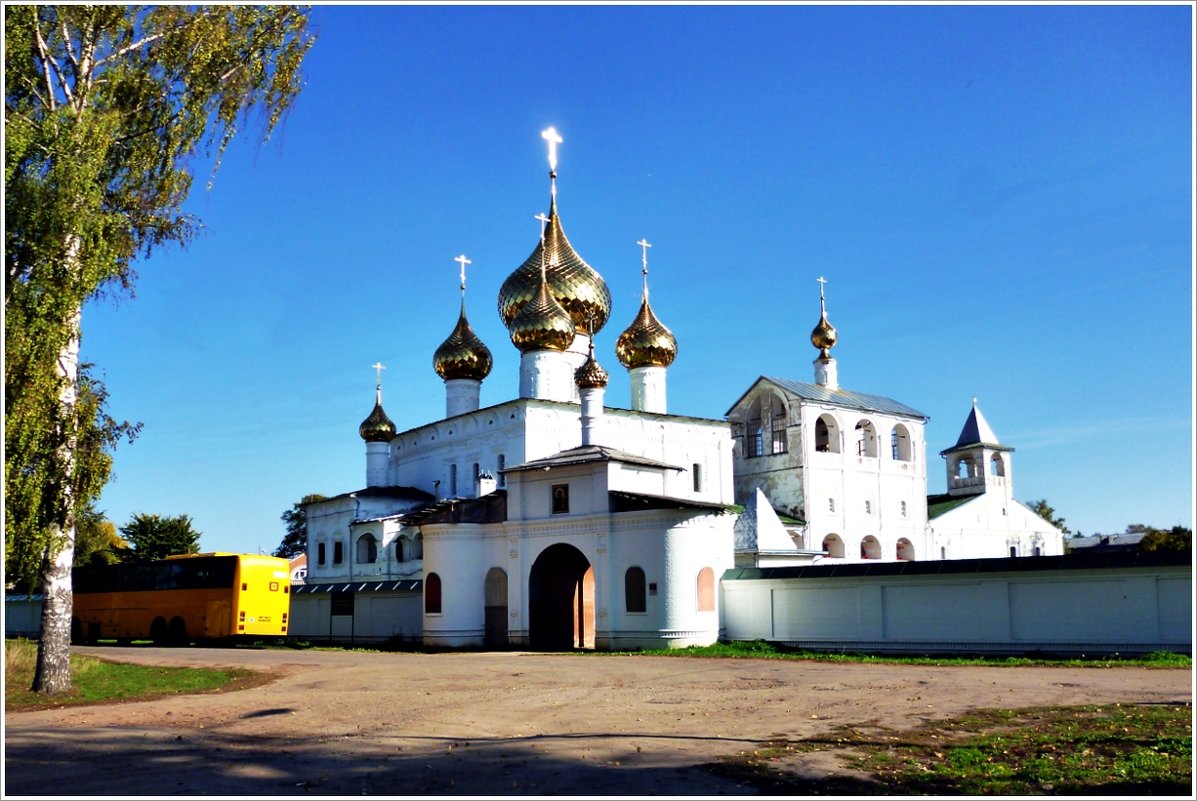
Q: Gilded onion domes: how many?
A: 7